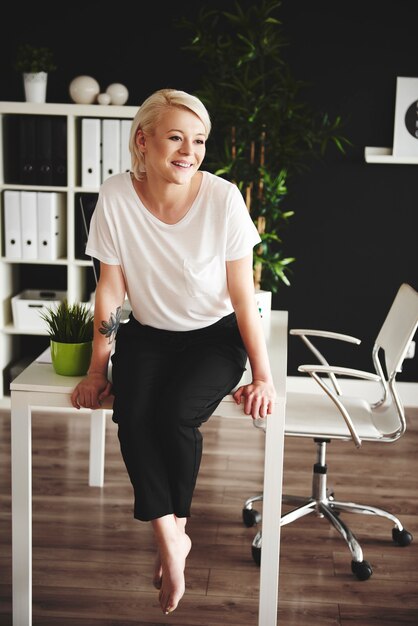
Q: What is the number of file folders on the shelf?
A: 9